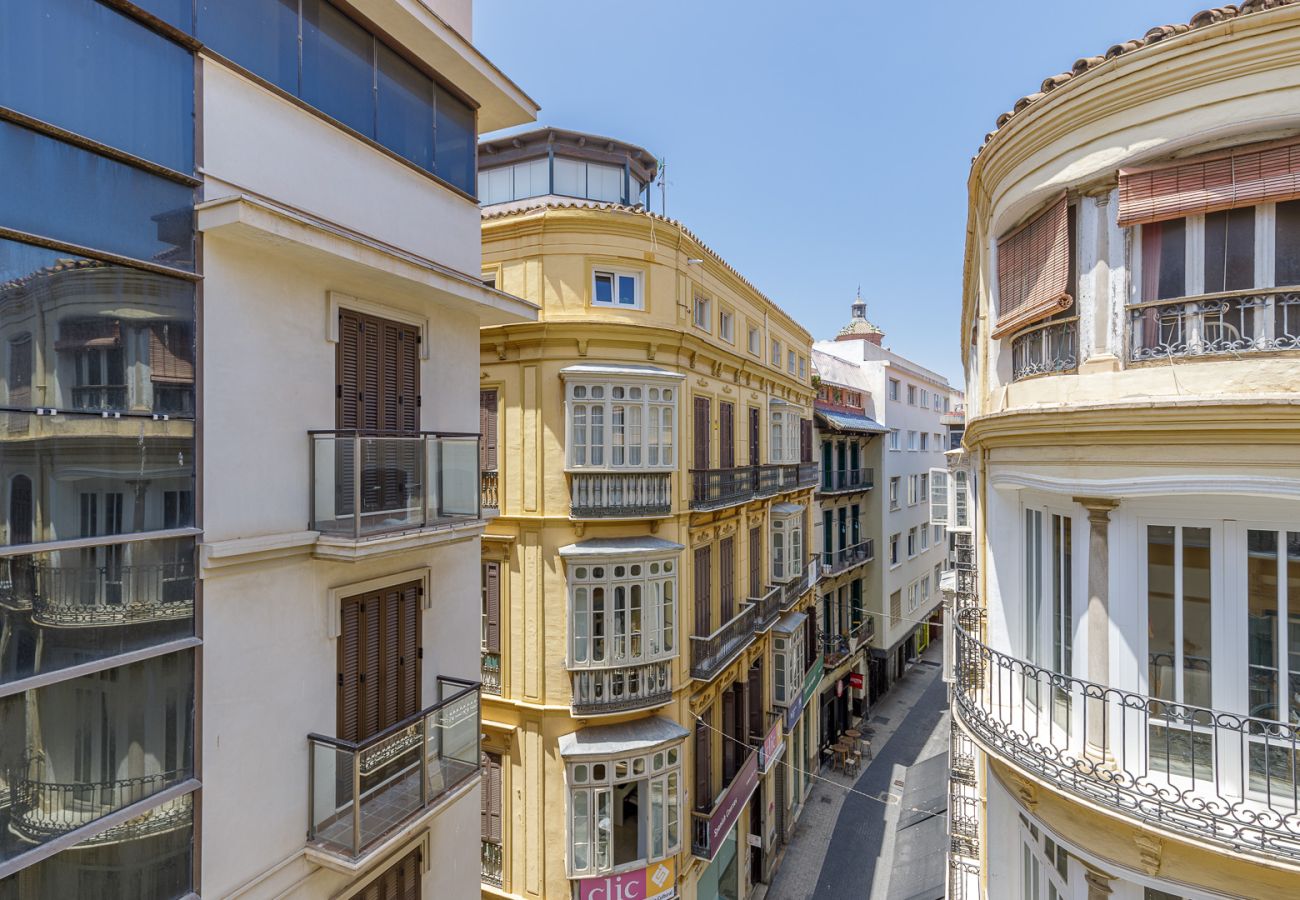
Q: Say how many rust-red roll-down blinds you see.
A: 2